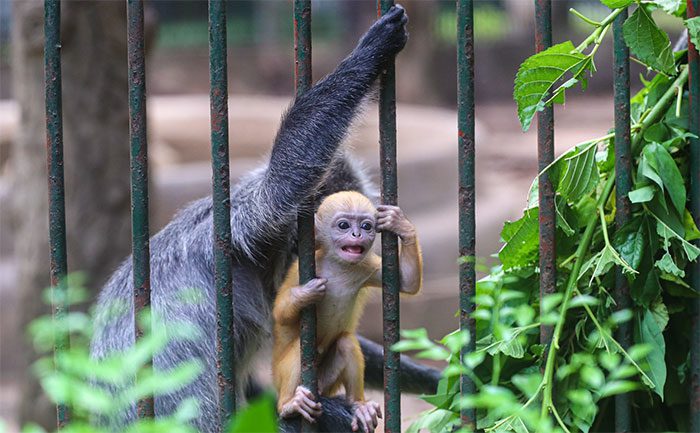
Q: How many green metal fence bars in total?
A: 9